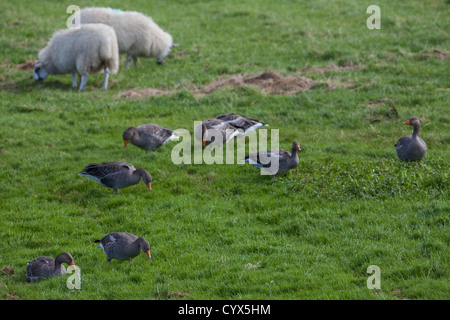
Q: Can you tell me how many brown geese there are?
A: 8